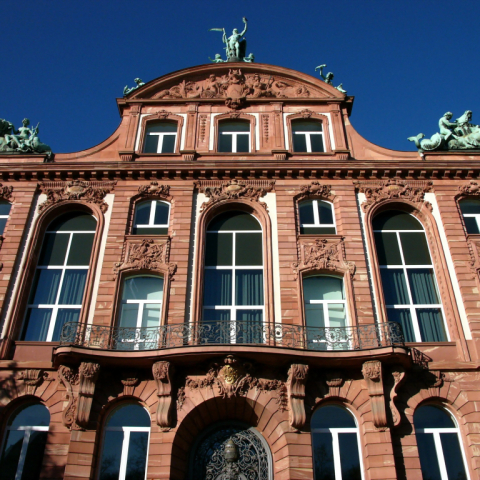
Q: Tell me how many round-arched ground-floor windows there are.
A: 4